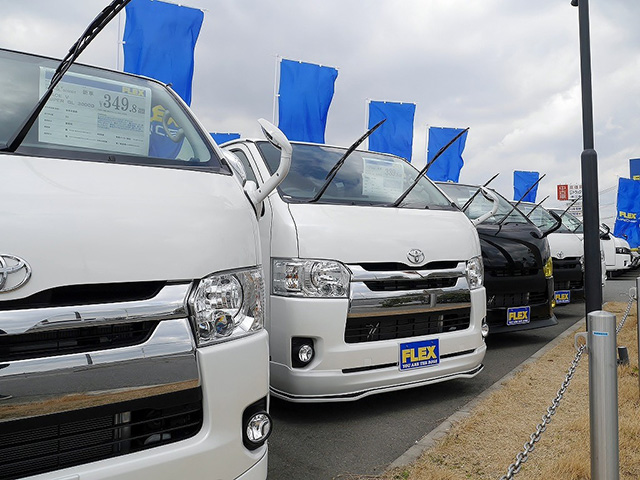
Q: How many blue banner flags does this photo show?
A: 7